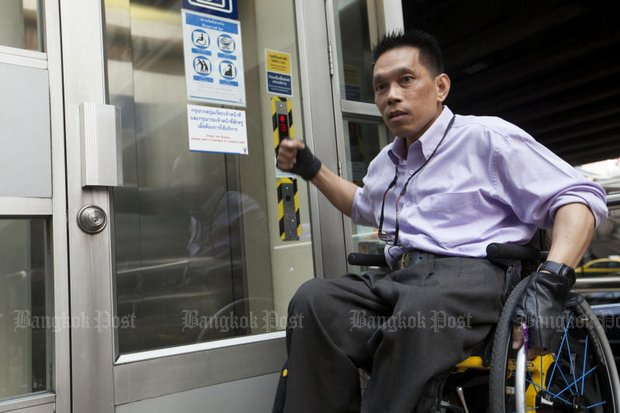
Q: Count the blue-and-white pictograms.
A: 4